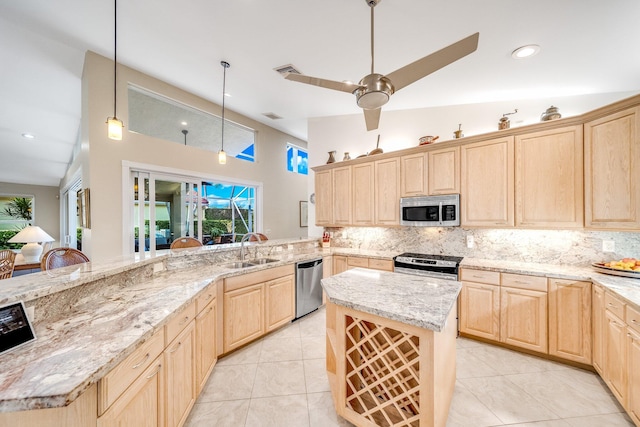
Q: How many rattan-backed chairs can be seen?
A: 4